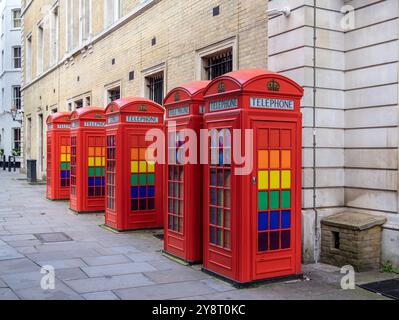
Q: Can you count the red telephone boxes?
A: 5